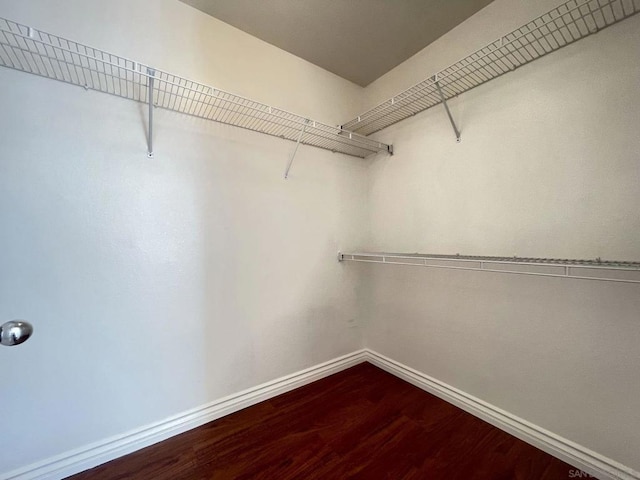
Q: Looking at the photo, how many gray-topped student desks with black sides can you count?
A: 0